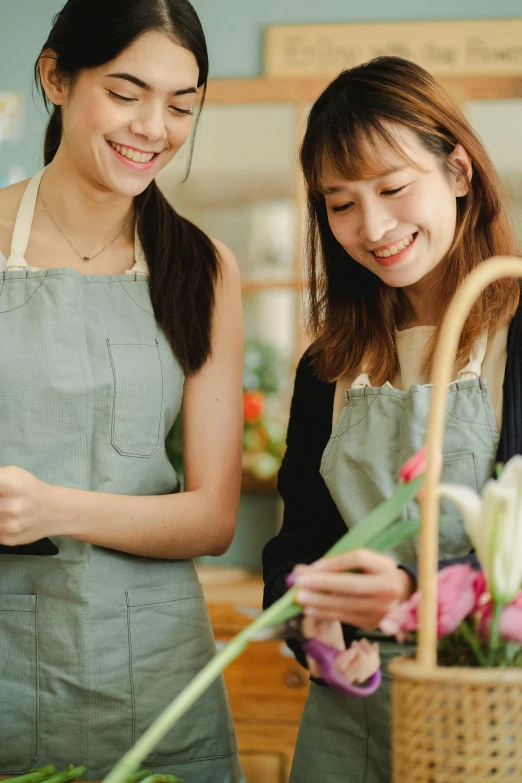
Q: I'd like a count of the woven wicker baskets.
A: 1